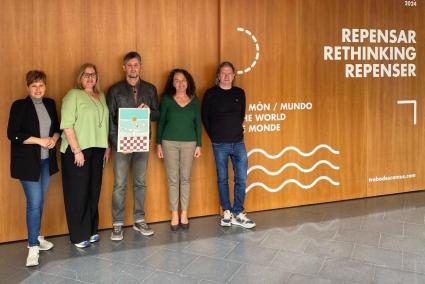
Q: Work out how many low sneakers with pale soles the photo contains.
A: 8